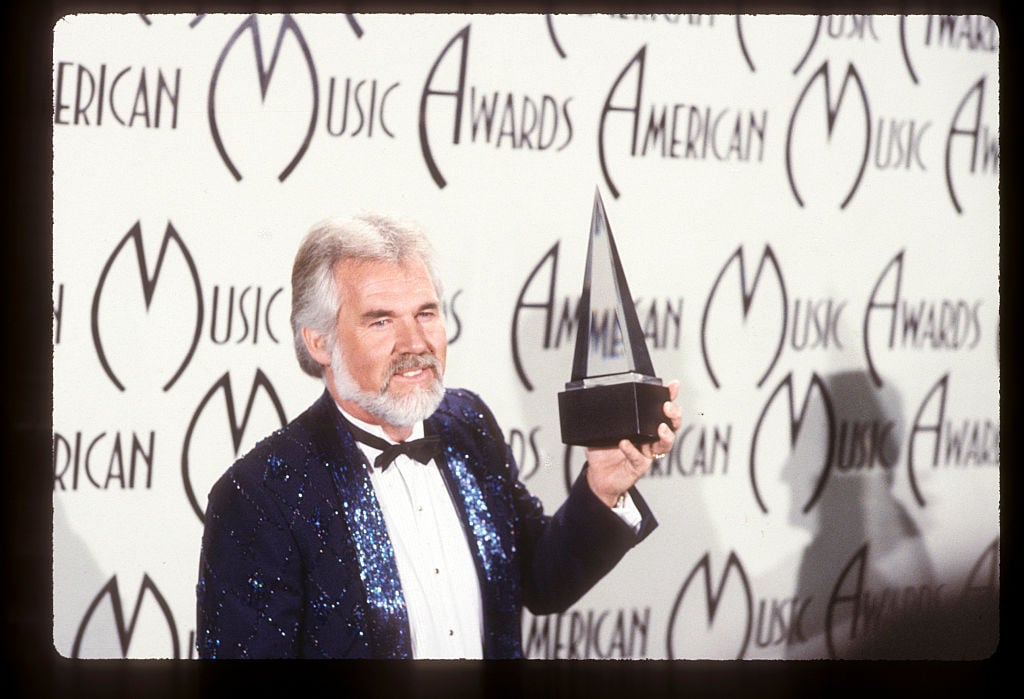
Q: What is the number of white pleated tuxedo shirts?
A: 1